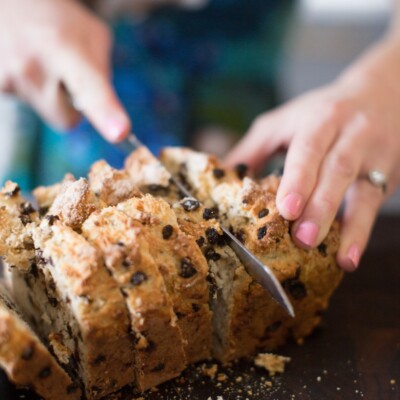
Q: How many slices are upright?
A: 3